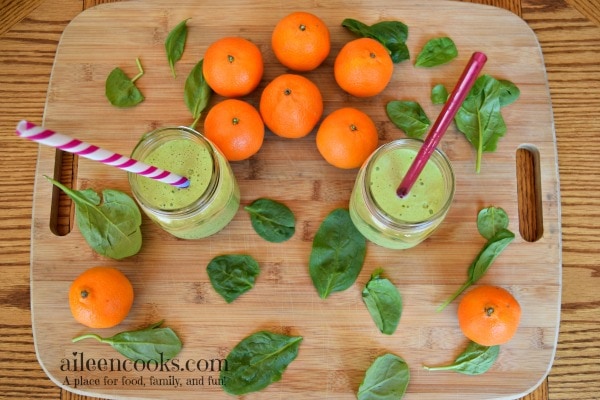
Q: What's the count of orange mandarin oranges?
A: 8